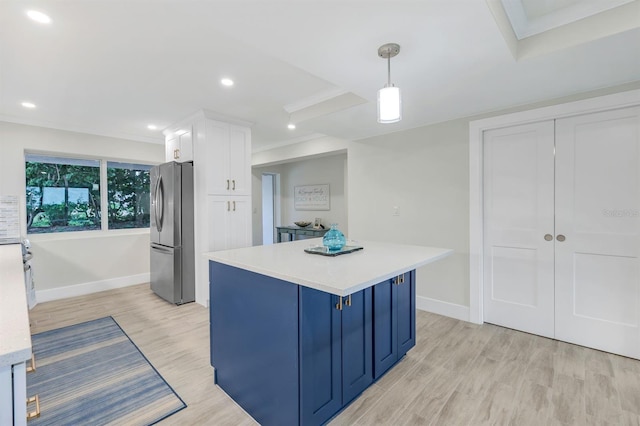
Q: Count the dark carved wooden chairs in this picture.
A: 0